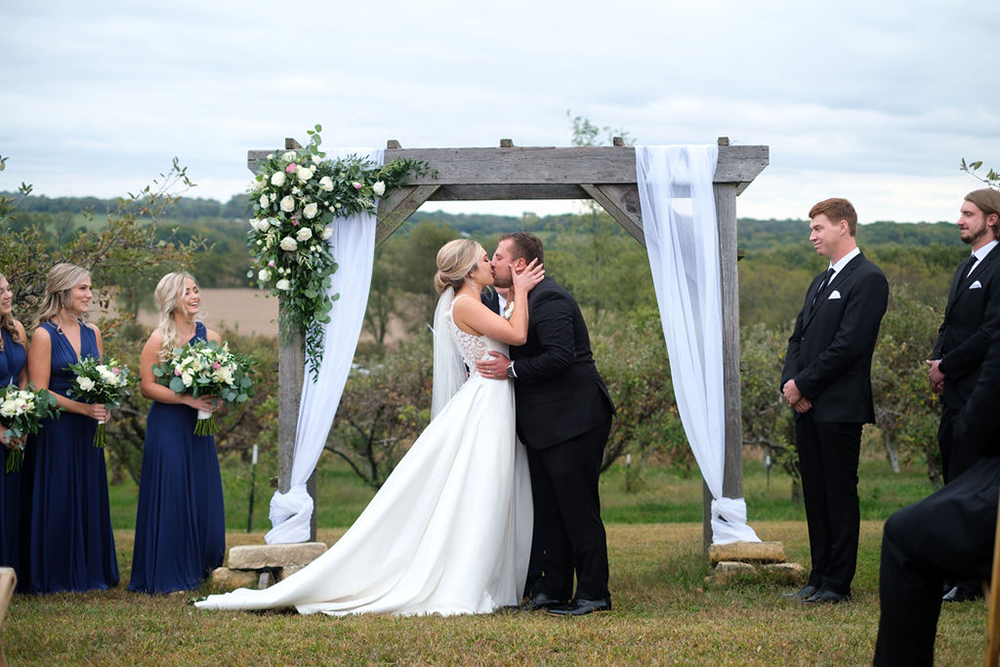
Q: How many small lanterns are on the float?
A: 0